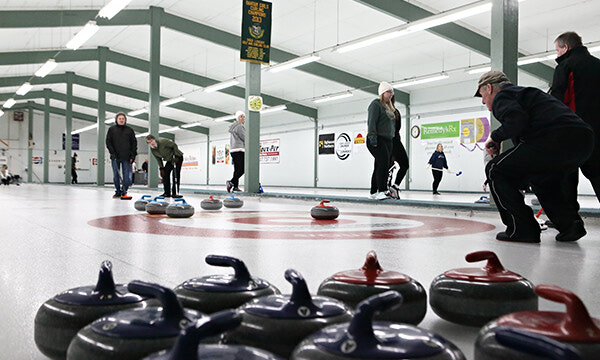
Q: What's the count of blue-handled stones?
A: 11